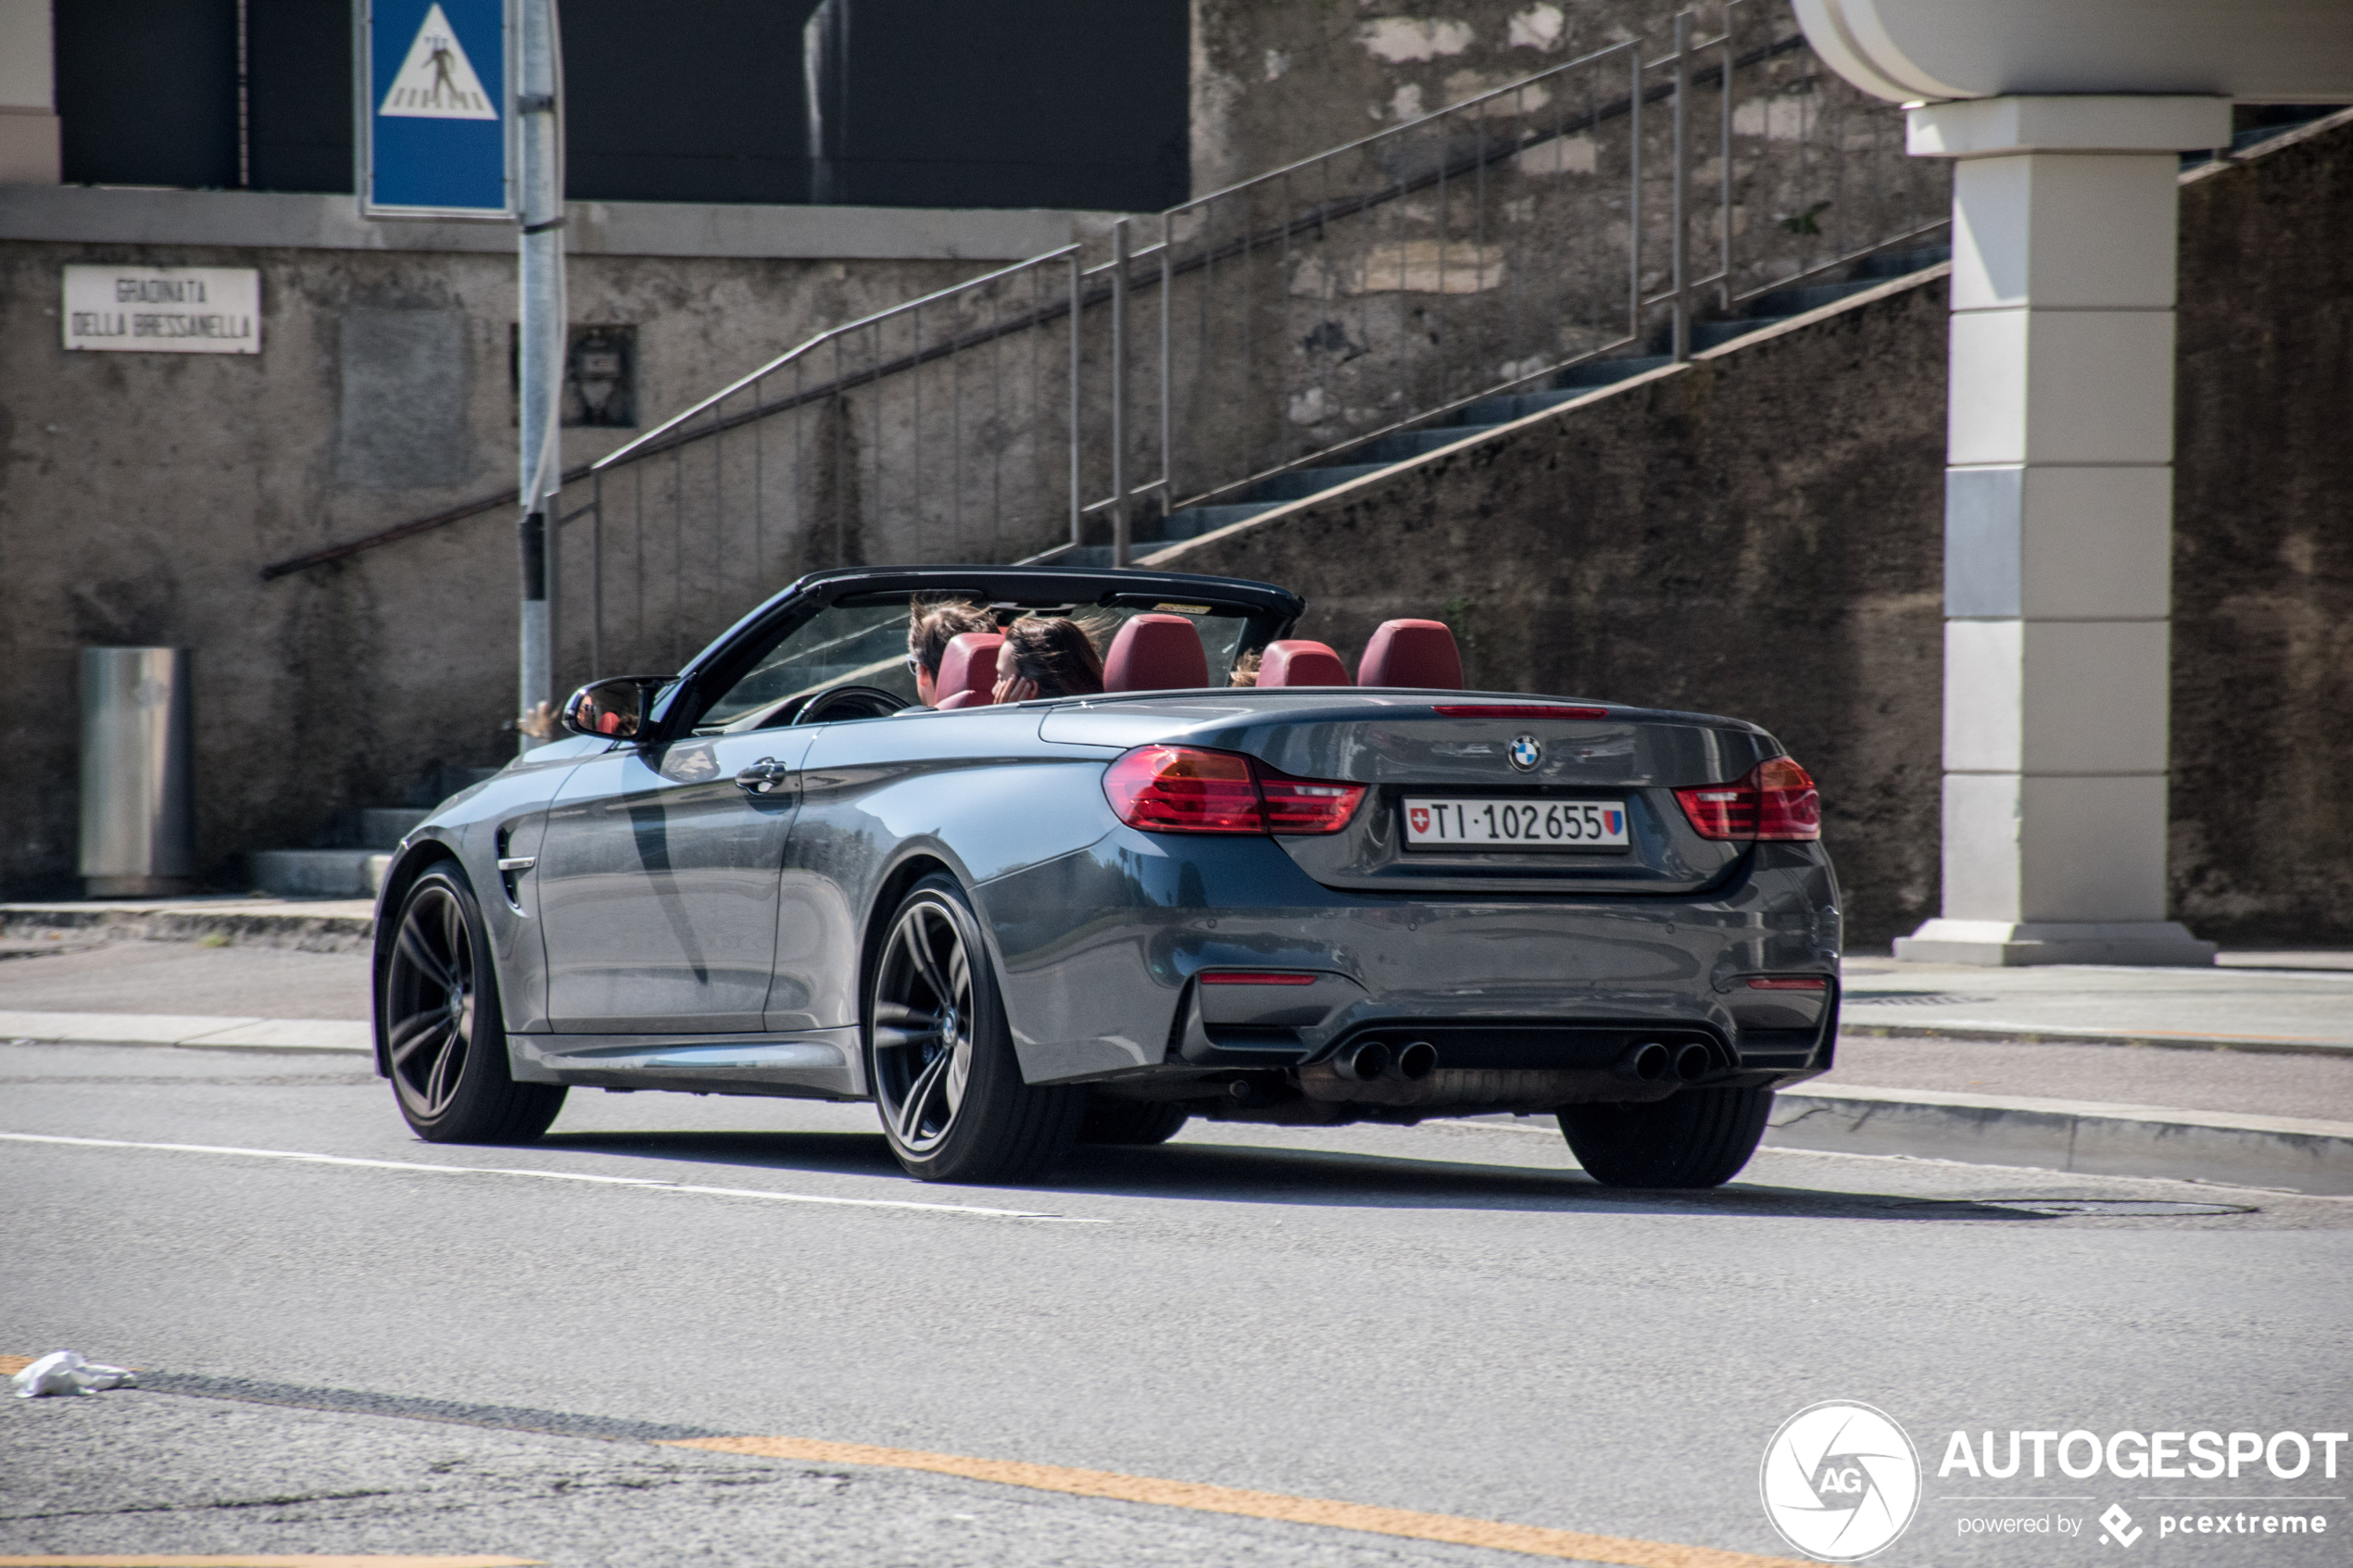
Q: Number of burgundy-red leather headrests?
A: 4